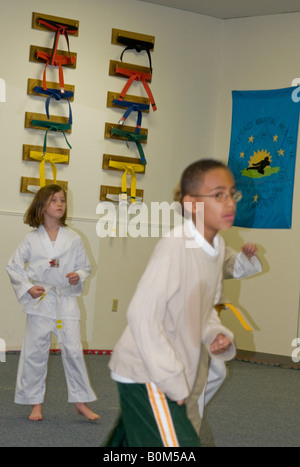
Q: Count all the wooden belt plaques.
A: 12